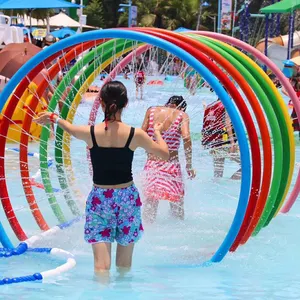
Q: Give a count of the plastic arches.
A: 7